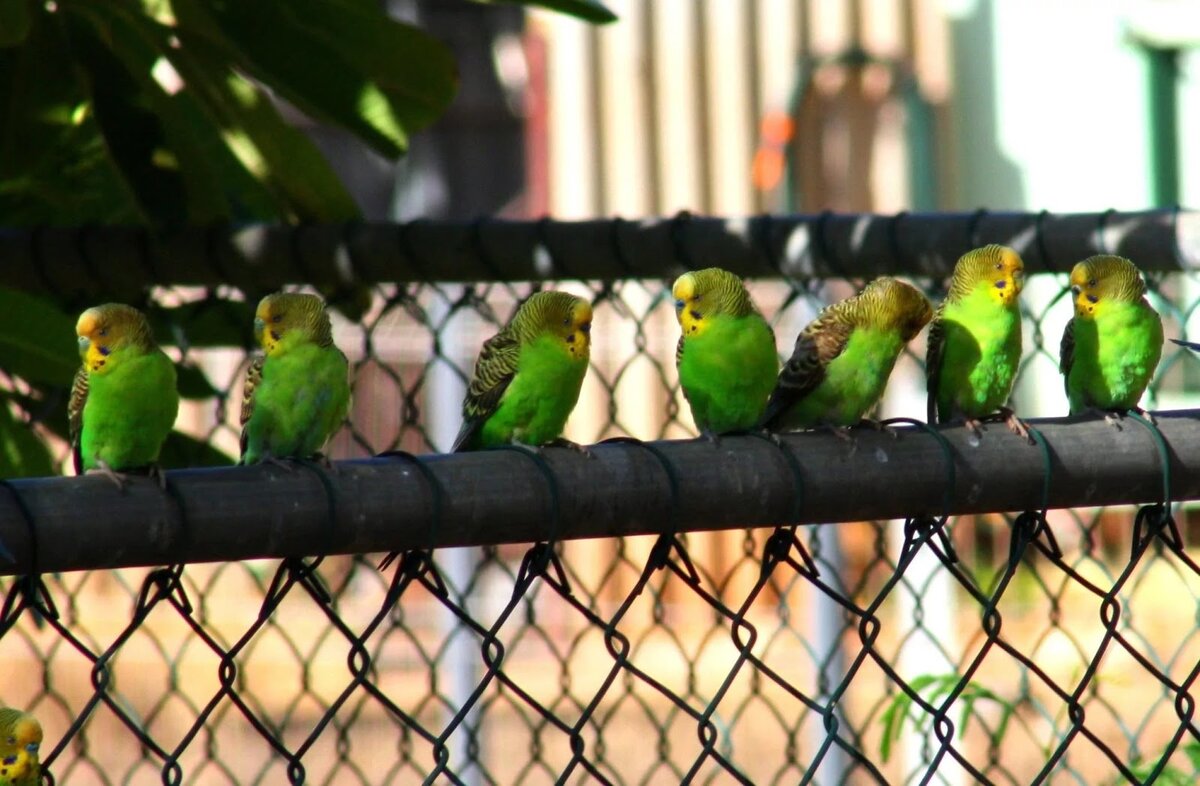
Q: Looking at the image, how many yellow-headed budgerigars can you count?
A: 8